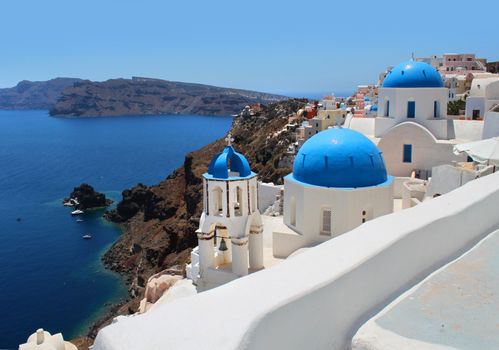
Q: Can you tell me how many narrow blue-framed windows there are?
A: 4